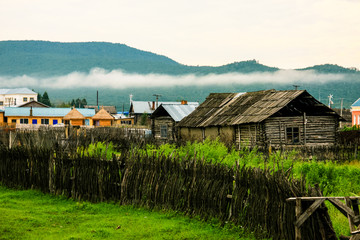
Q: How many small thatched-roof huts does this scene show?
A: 2